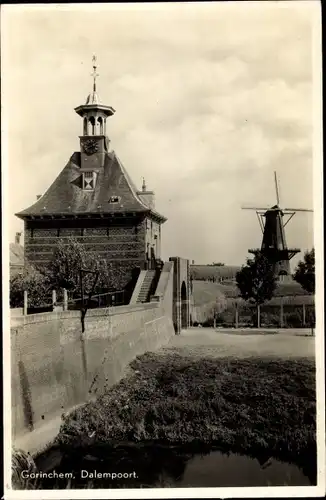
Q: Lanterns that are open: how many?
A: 1